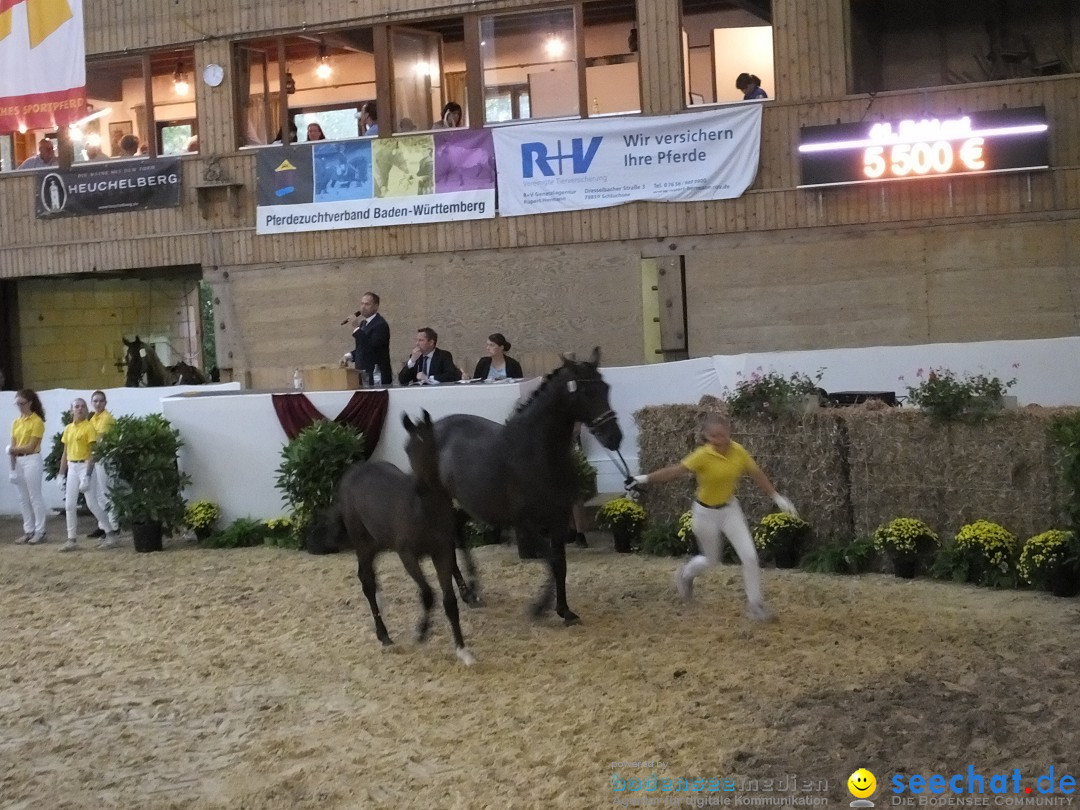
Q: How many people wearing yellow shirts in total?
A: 4